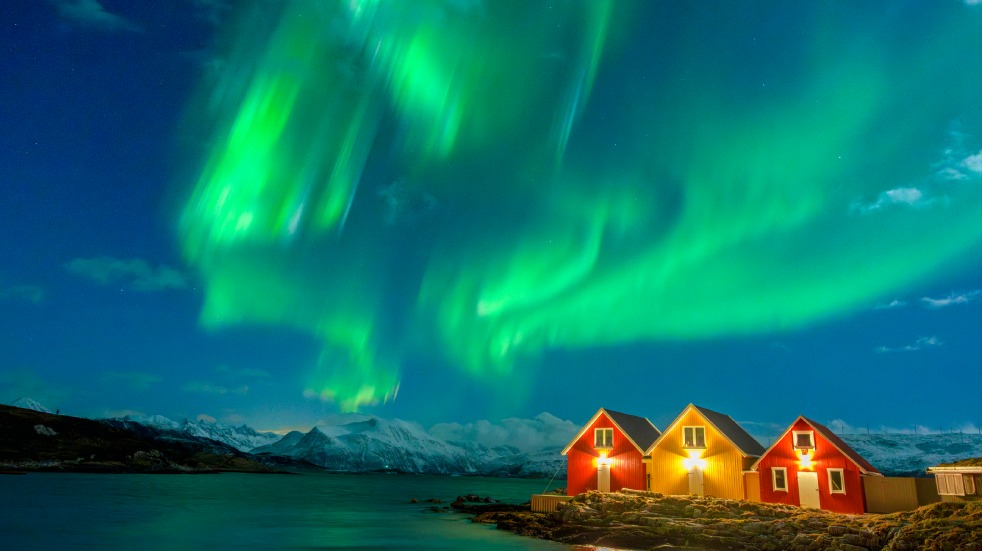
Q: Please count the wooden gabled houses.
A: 3